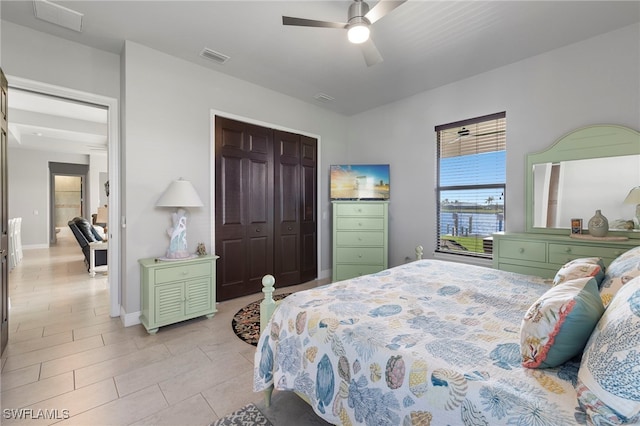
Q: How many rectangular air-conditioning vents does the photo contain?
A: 3